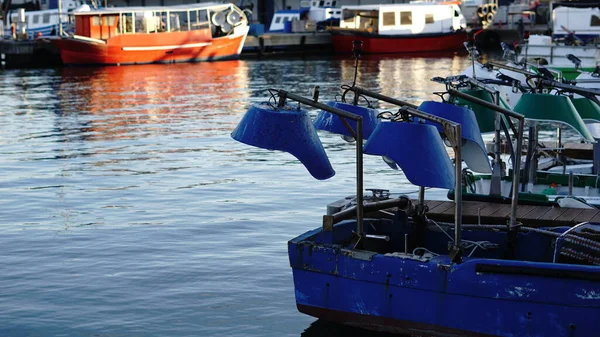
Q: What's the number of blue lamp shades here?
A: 4